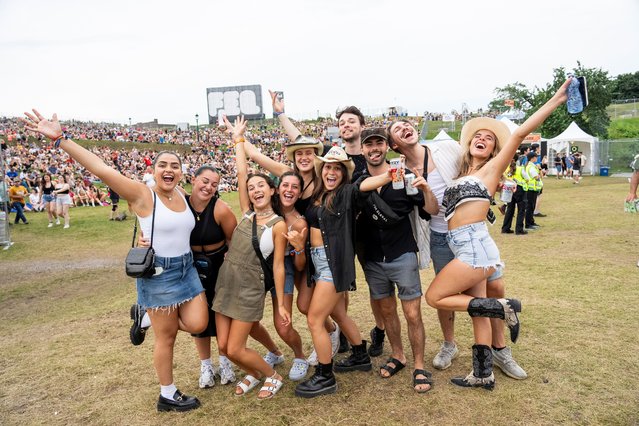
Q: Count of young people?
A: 10